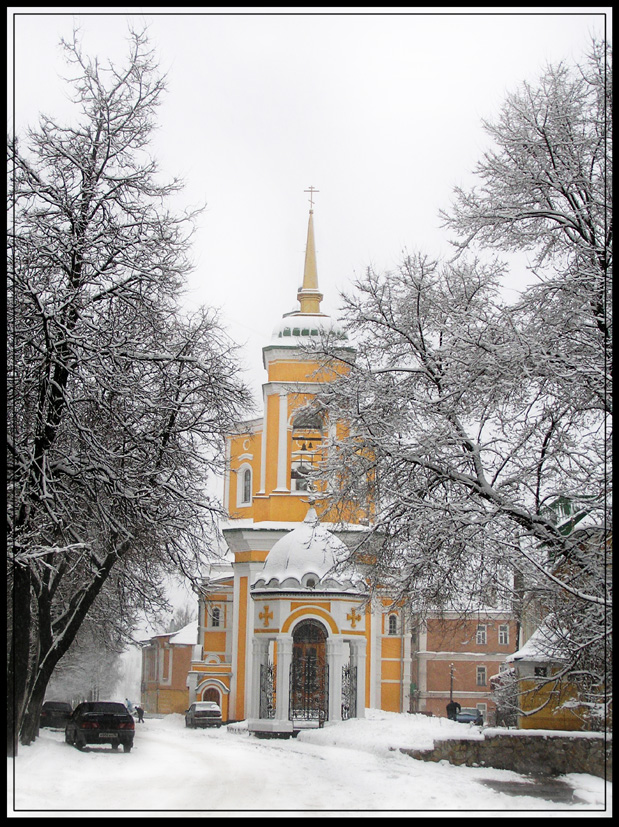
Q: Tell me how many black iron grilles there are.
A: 3